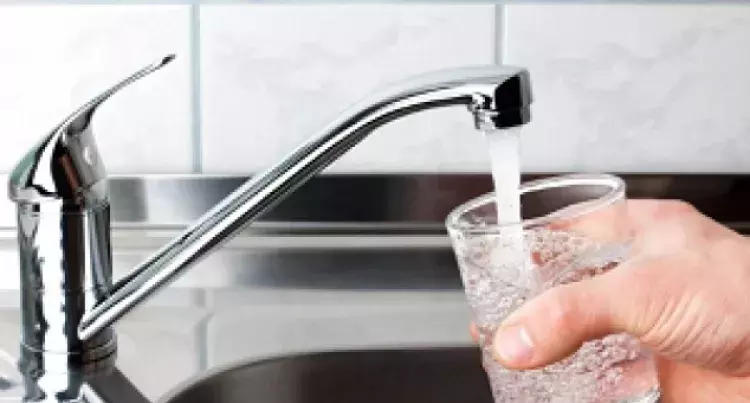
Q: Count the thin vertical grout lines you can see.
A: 2